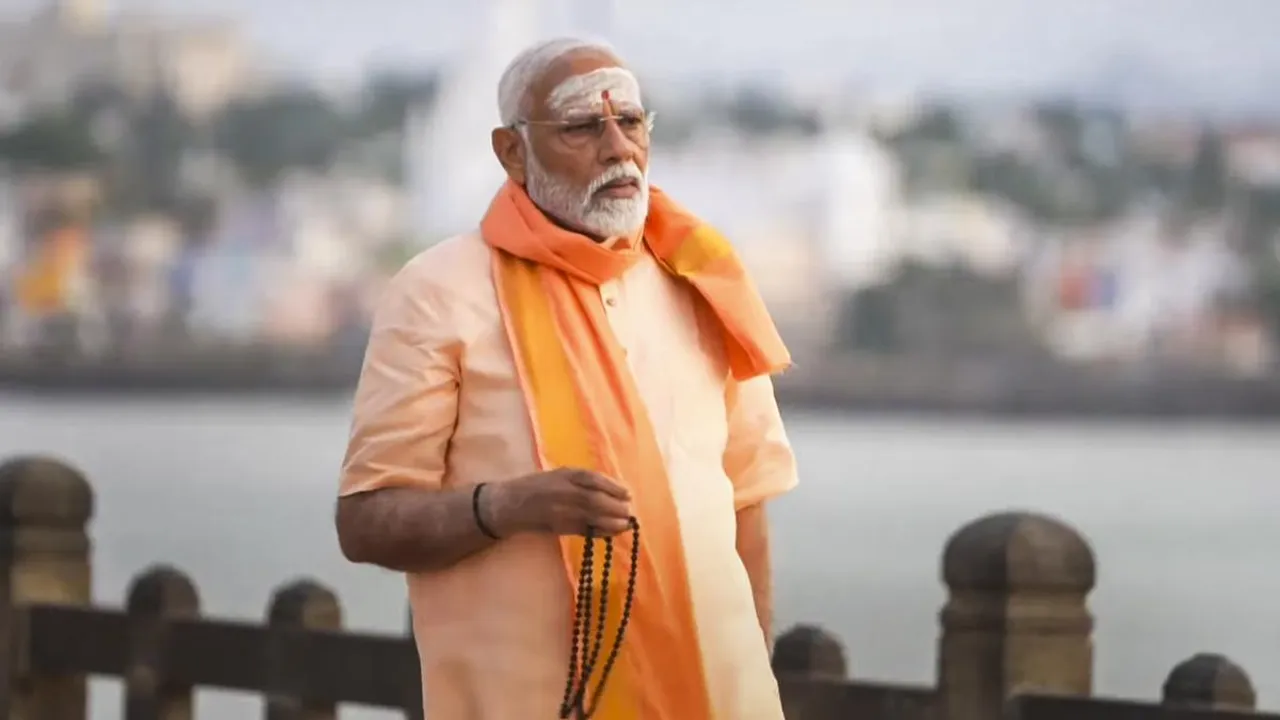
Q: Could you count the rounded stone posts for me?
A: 6